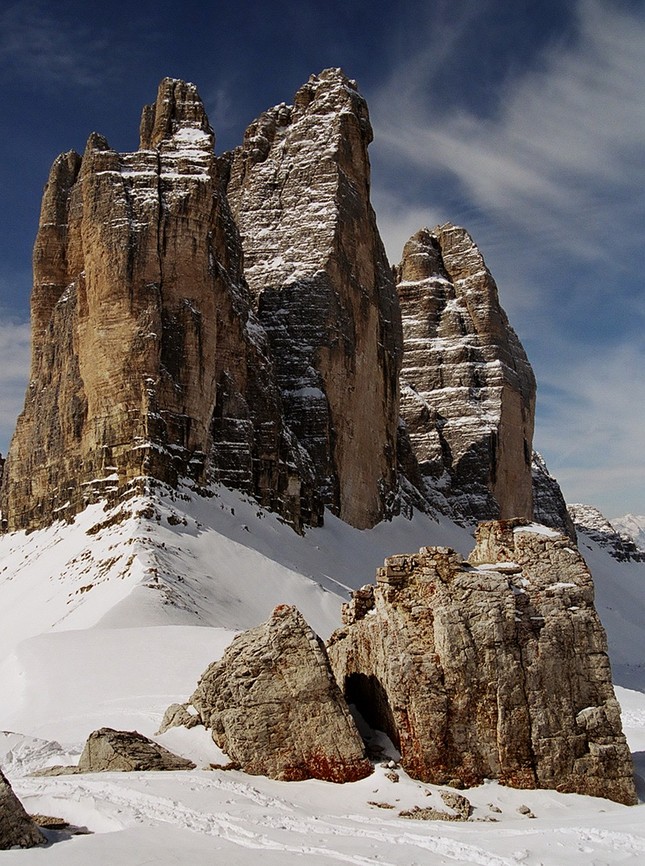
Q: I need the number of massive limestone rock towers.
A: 3